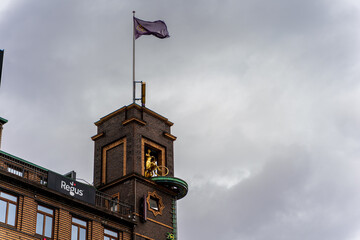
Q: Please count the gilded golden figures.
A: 1